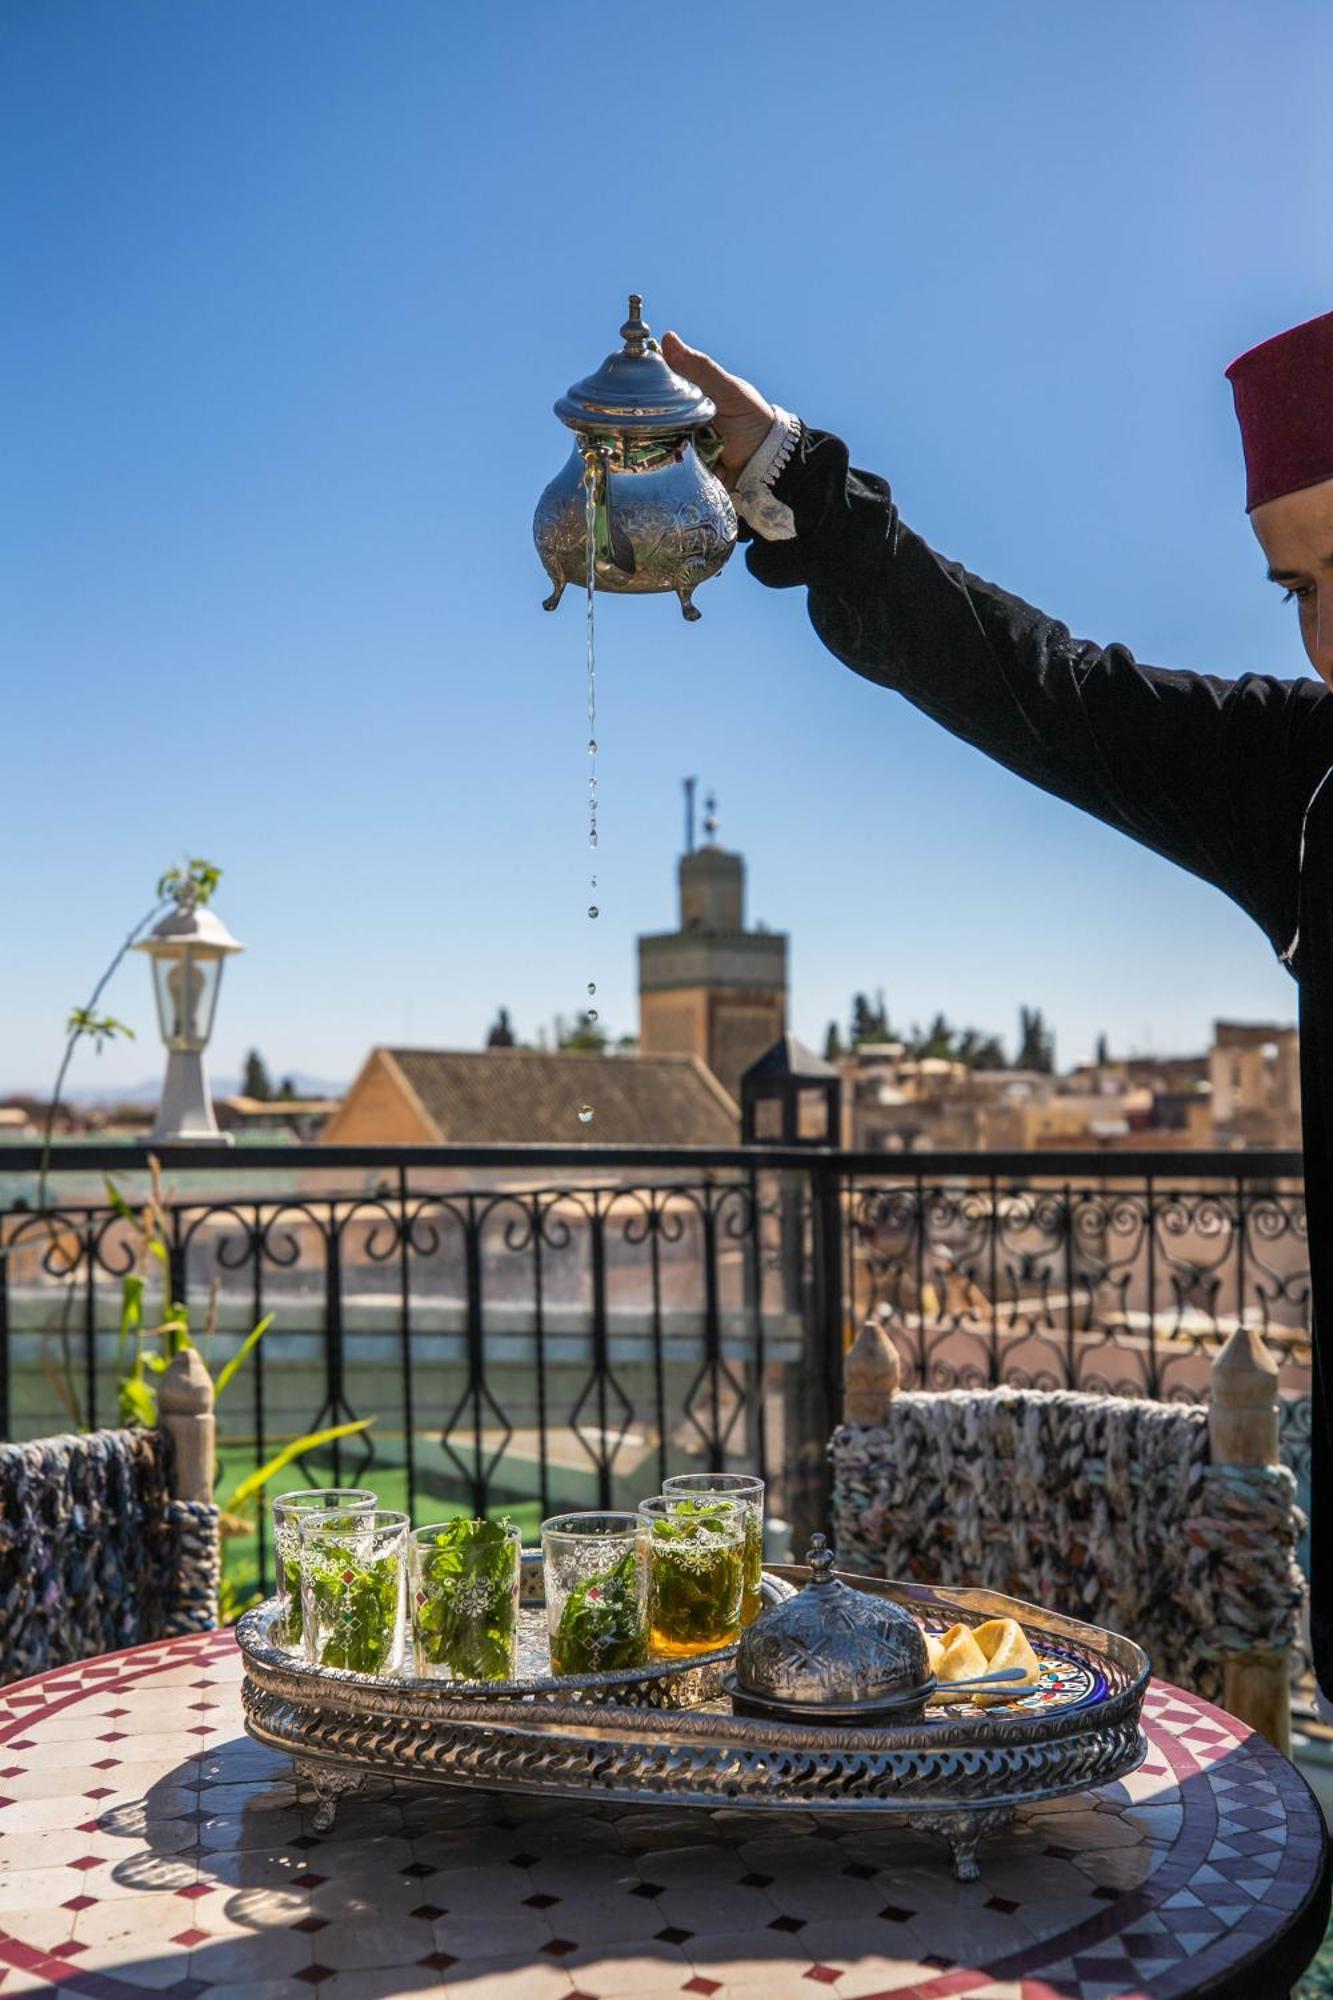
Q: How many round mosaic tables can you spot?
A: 1